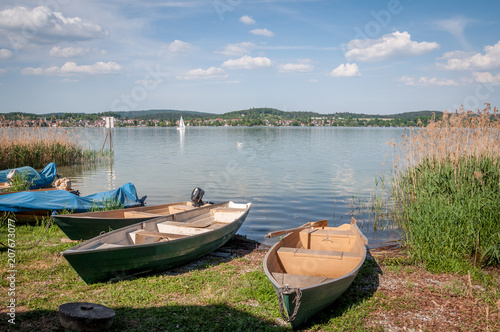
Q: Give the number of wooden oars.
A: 2